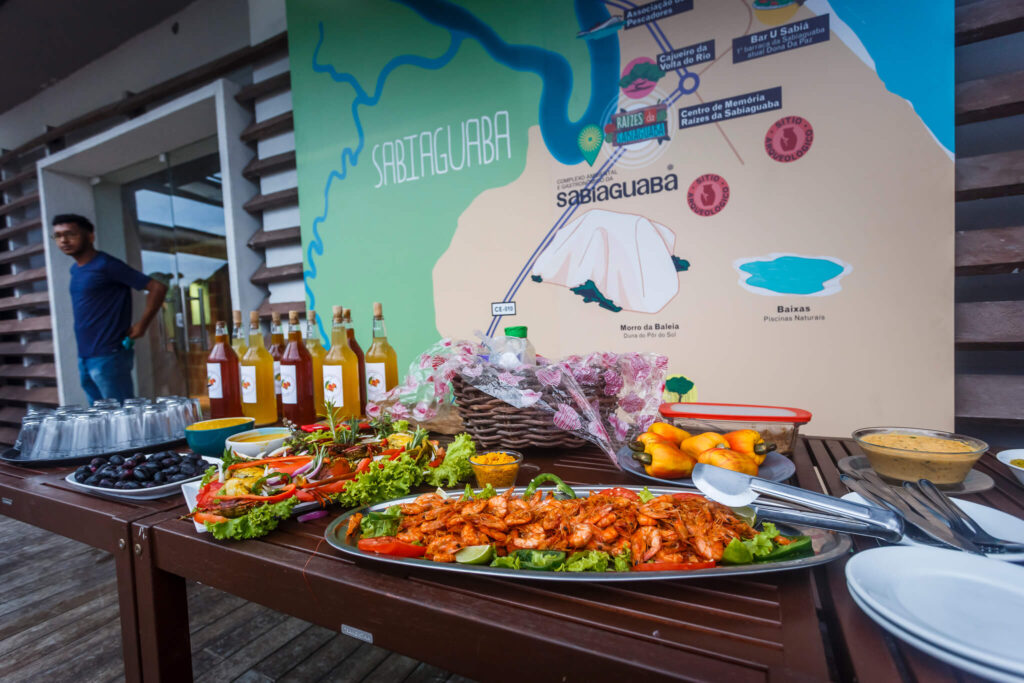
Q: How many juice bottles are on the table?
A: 9